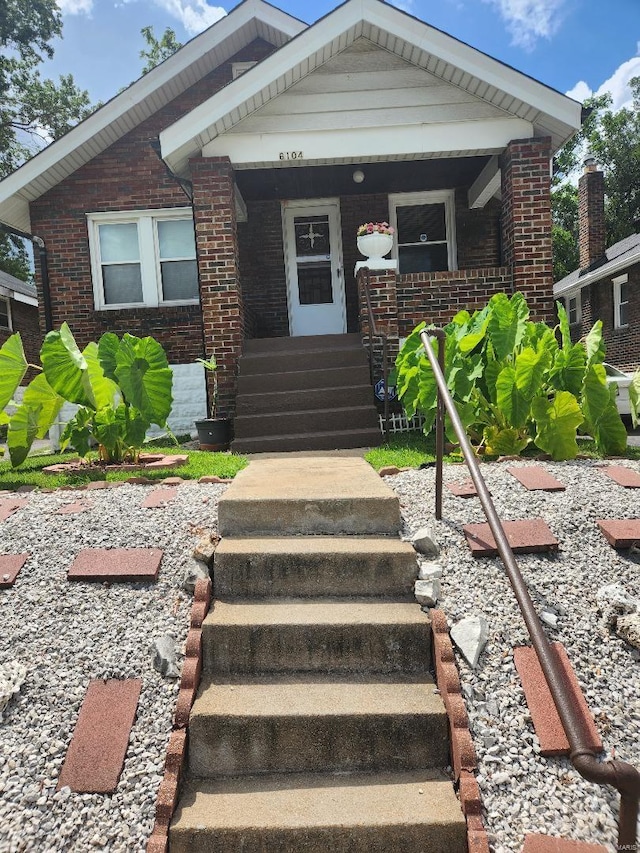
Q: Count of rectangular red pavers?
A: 13